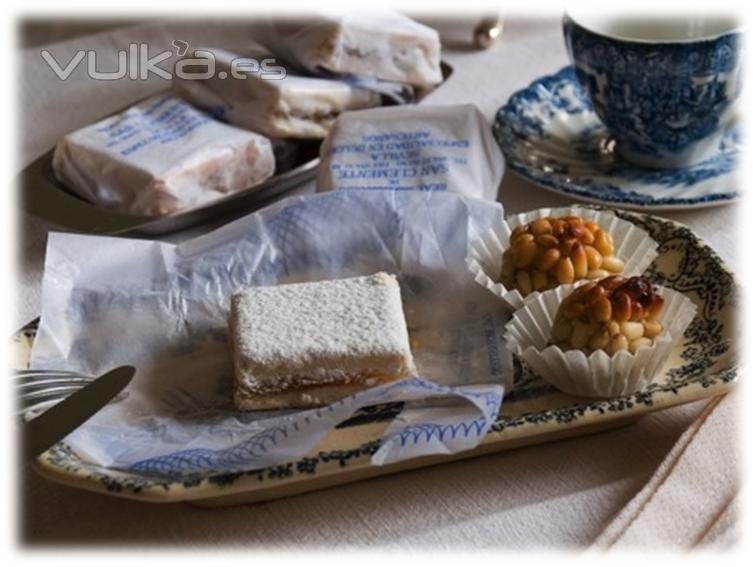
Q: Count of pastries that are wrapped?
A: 4